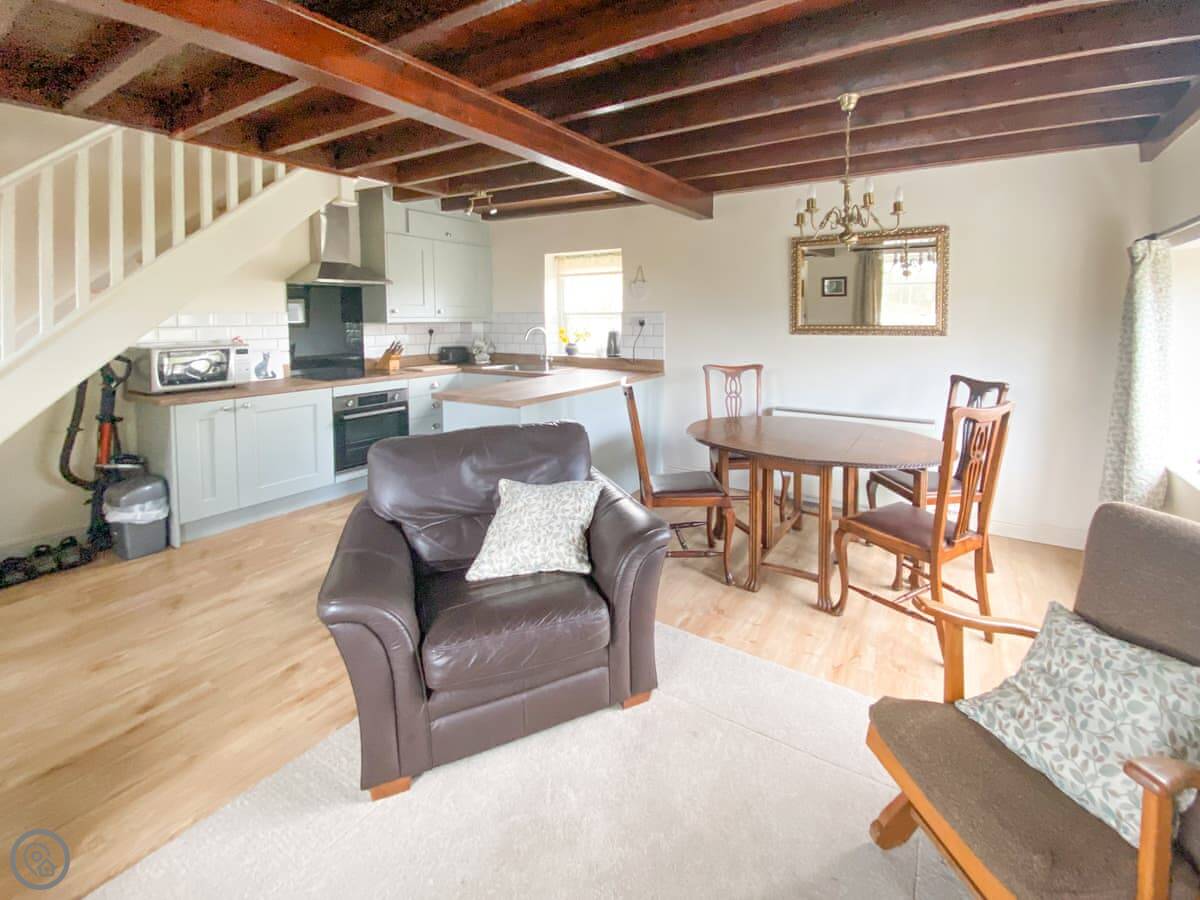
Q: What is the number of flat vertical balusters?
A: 10